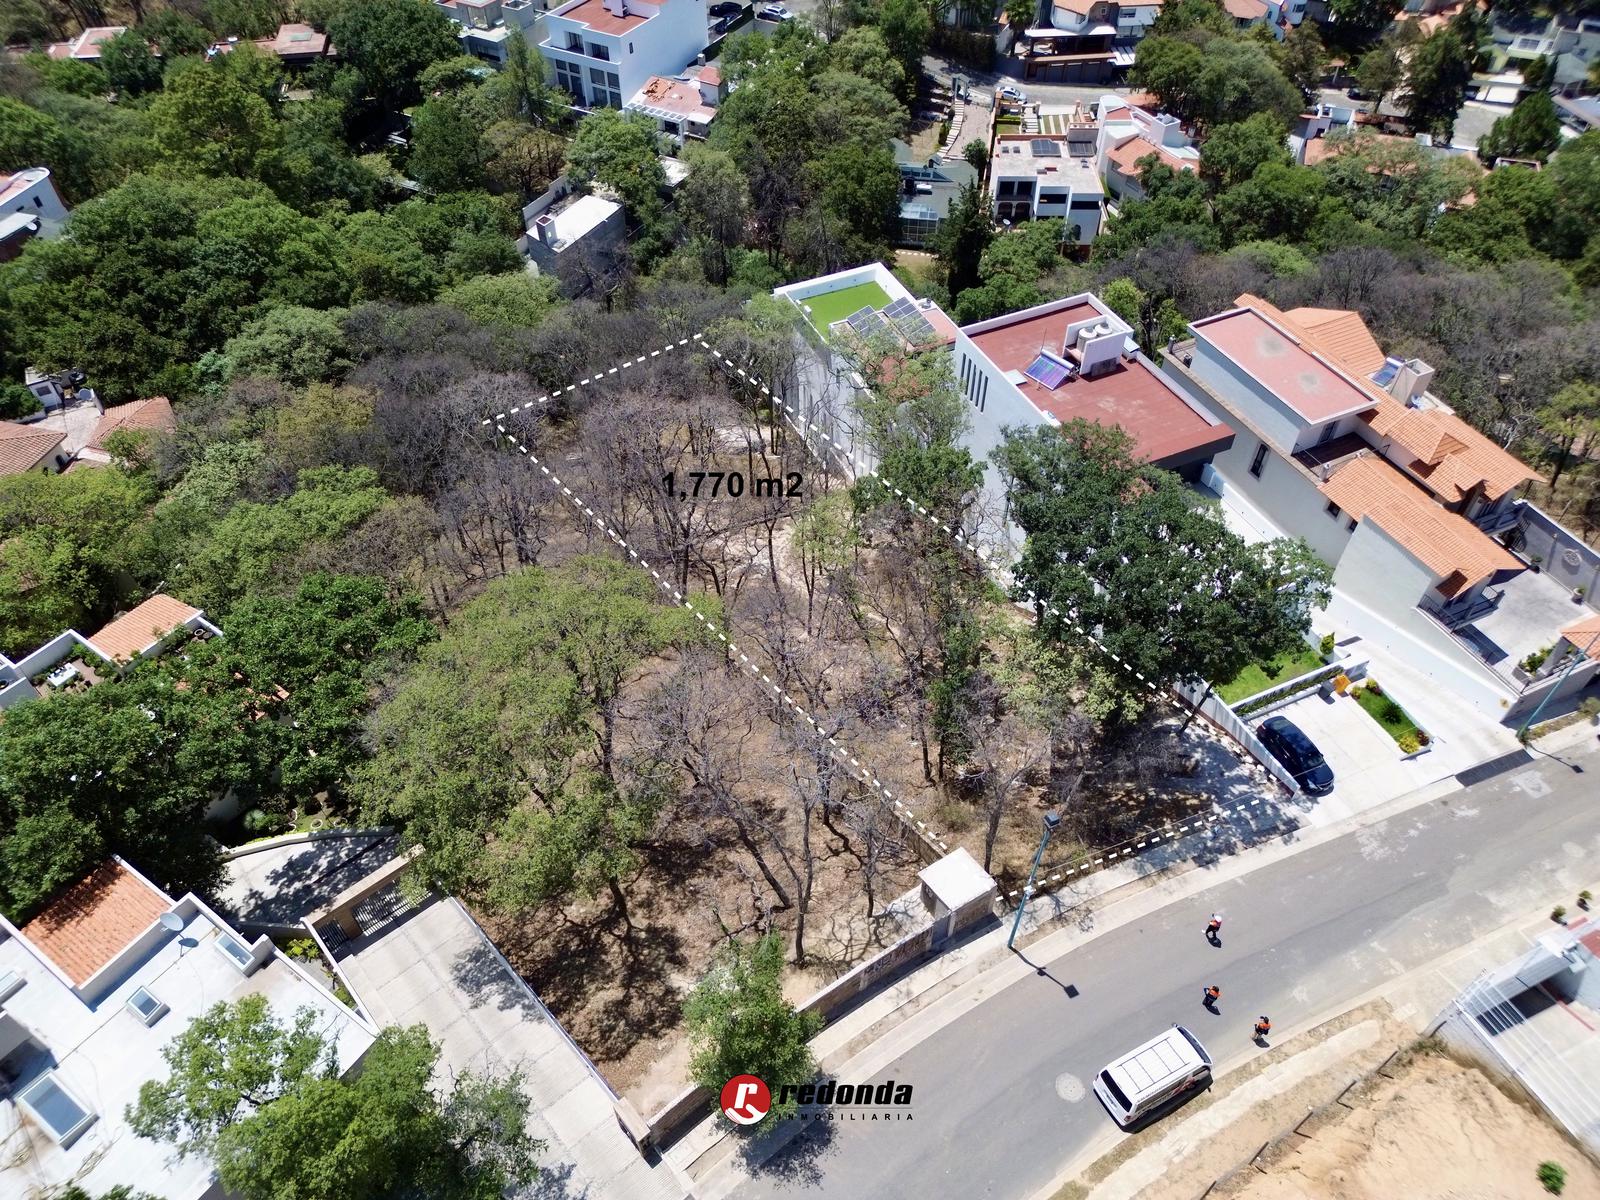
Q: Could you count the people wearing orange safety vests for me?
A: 3